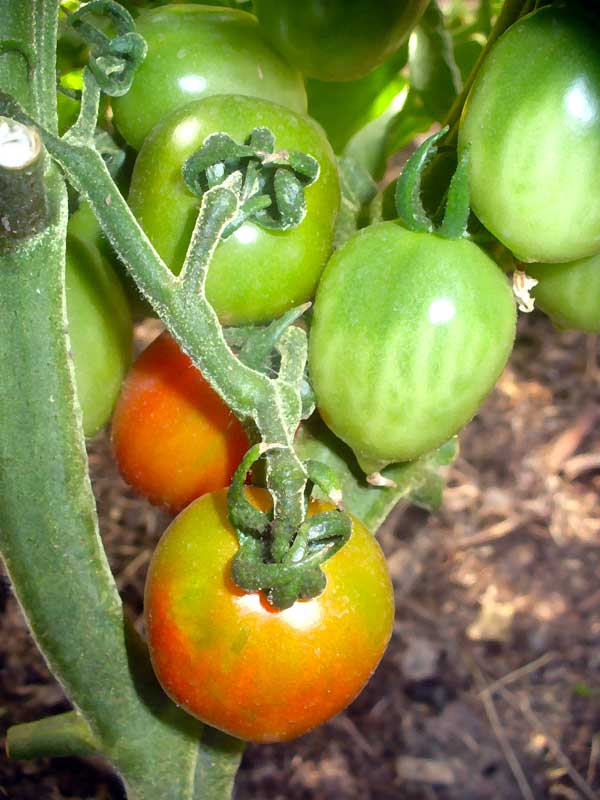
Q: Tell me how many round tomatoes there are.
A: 9